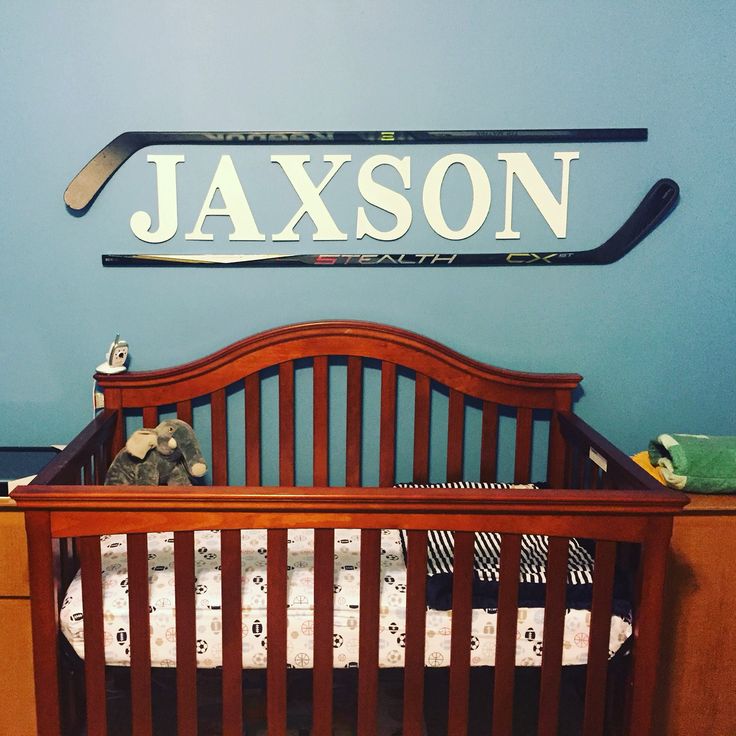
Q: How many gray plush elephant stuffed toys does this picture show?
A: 1